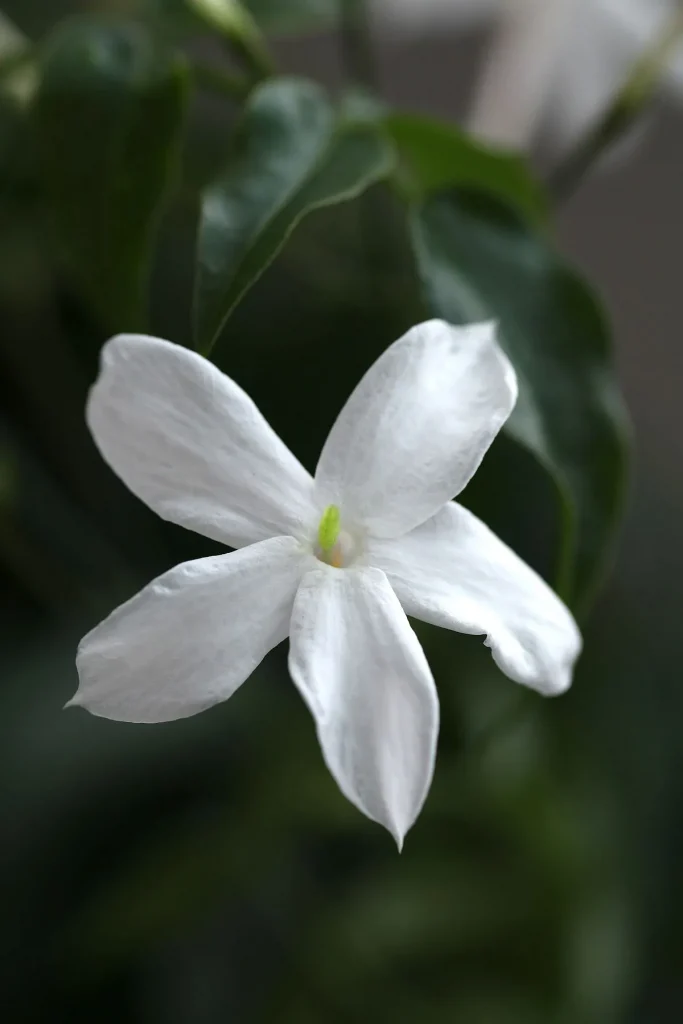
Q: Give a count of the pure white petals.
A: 5